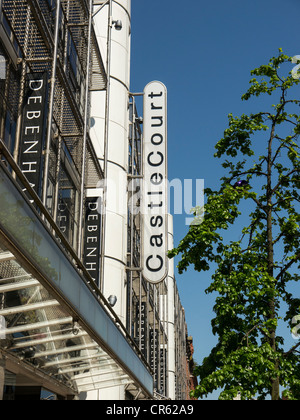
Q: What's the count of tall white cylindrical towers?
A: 2